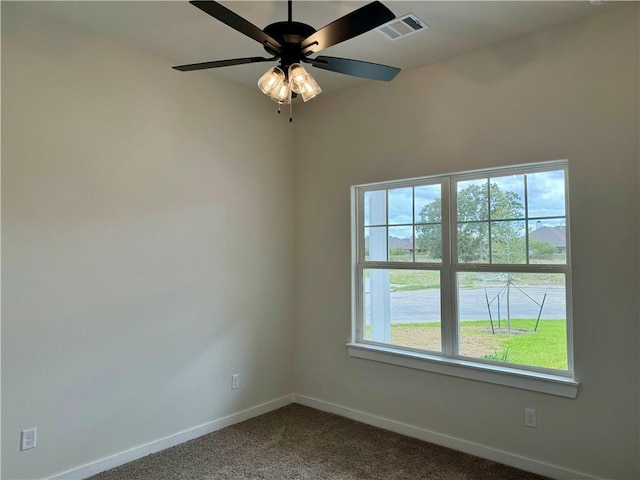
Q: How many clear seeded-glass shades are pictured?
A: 4